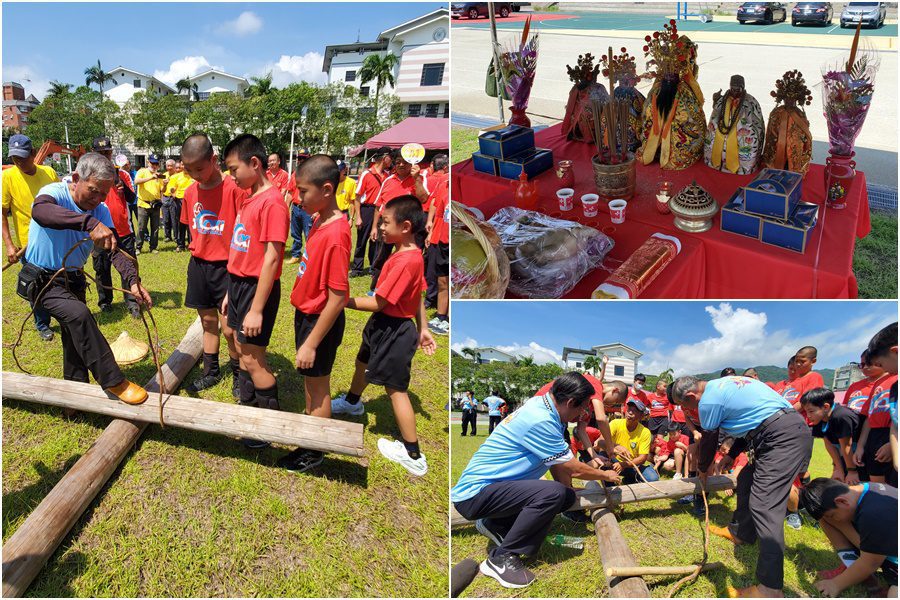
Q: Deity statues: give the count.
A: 5